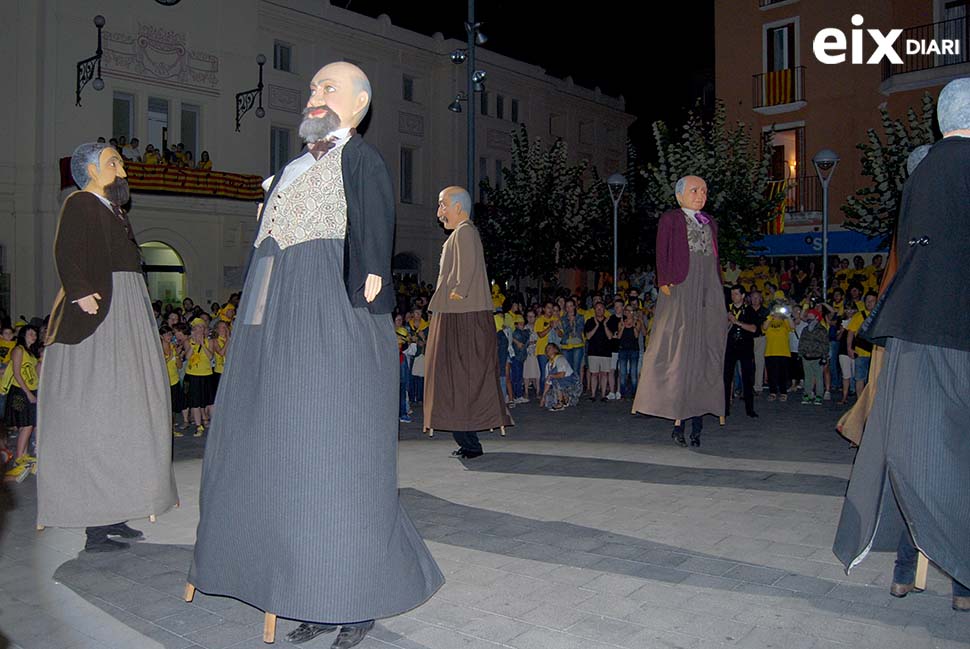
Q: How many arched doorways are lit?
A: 1